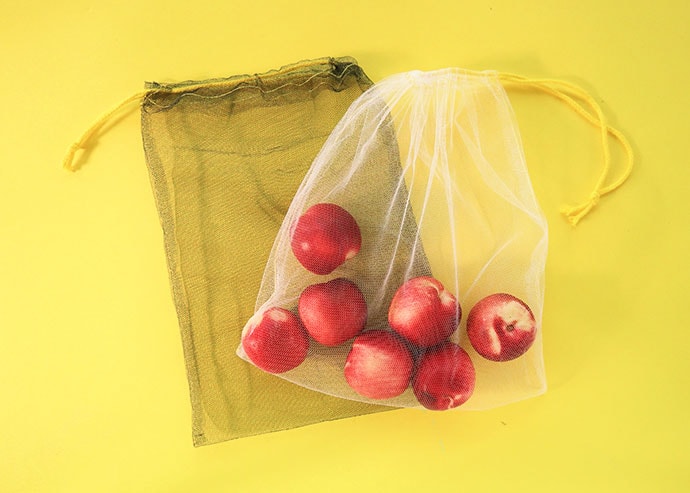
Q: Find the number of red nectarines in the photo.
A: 7